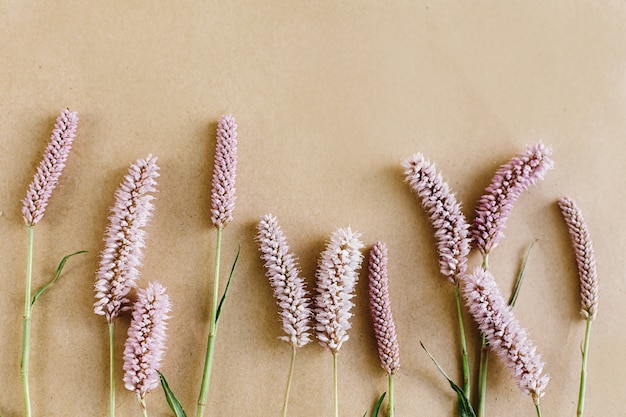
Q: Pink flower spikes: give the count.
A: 11